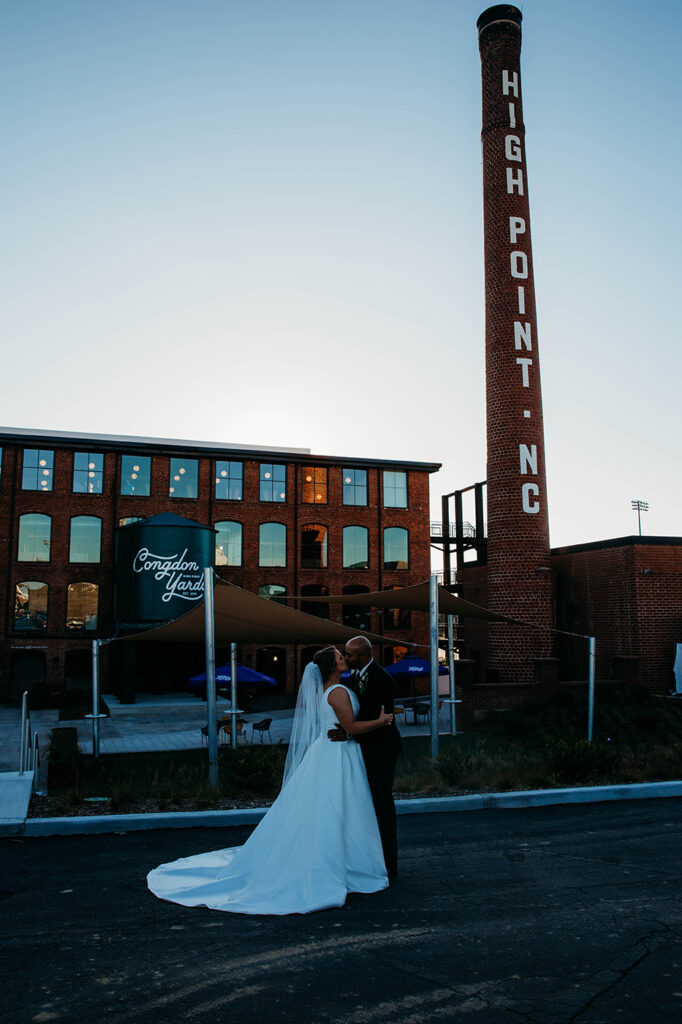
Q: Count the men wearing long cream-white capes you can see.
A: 0